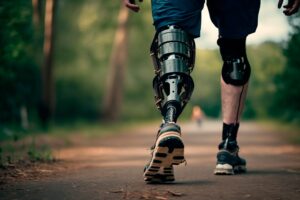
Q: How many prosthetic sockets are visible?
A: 1